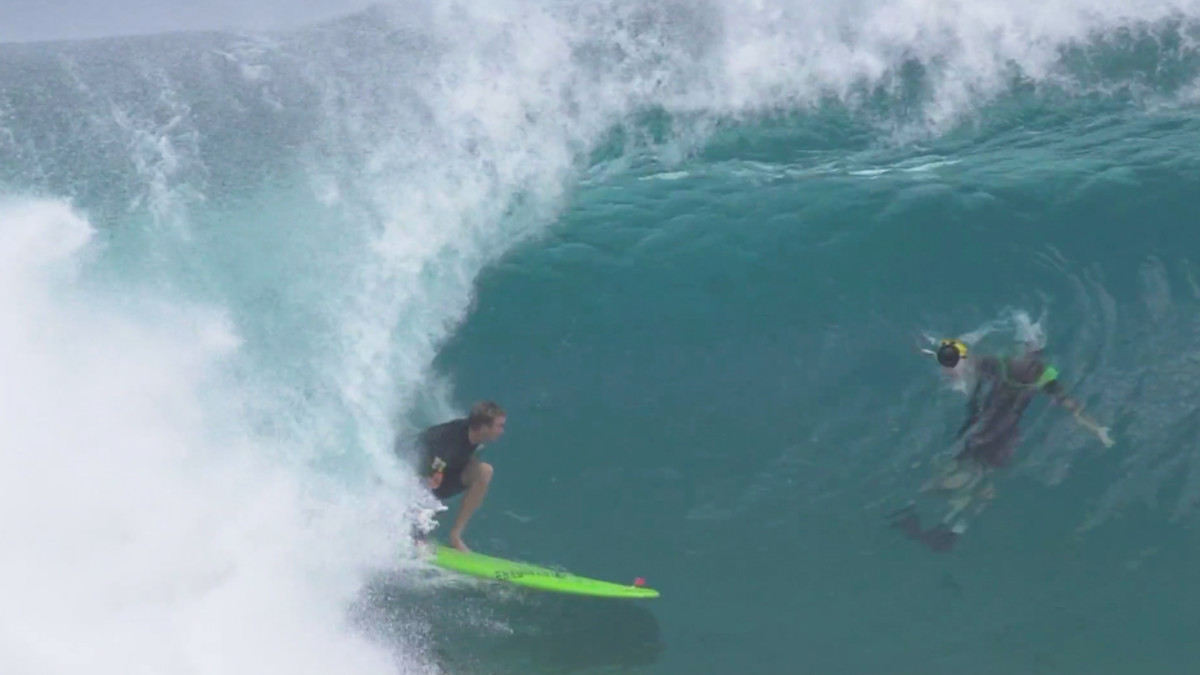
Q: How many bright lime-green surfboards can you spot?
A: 1